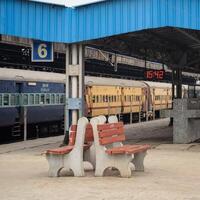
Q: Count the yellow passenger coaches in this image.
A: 2